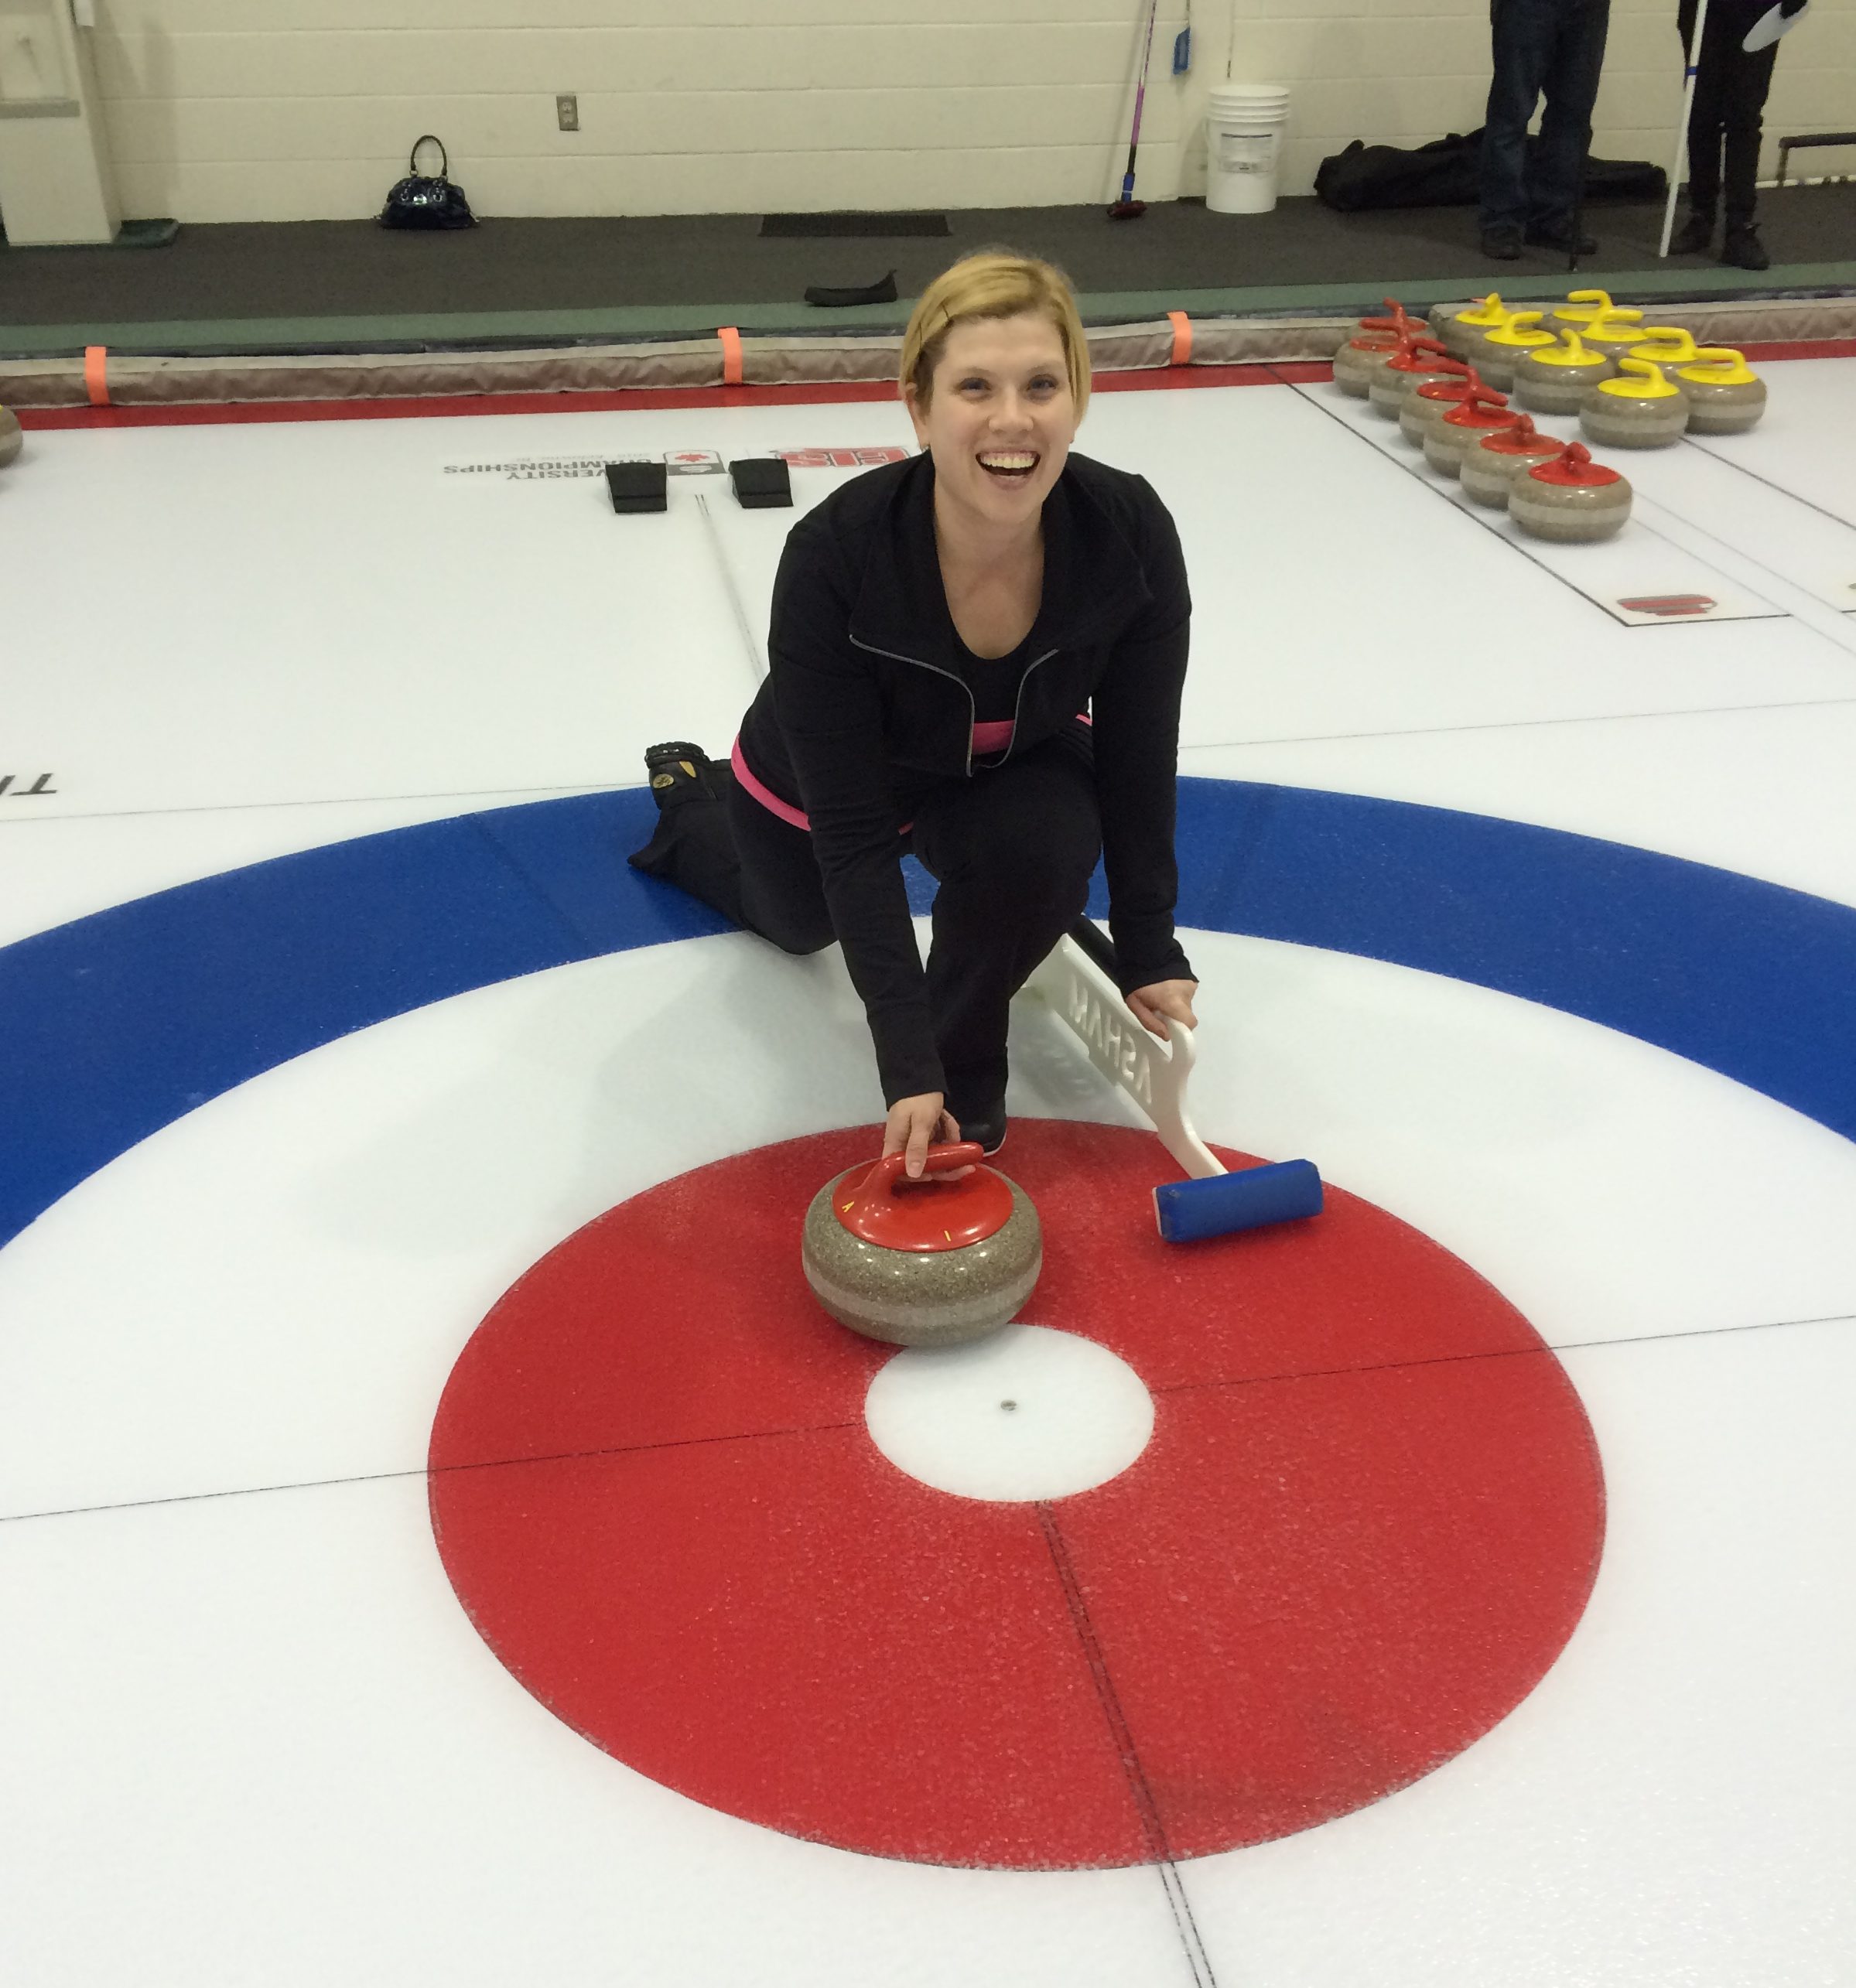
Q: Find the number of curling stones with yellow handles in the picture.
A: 8